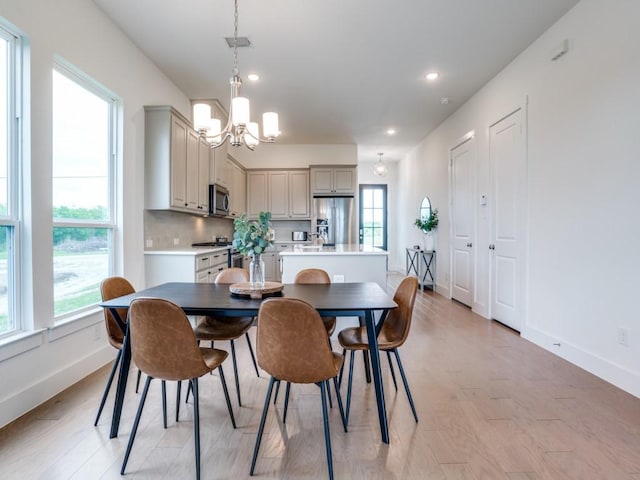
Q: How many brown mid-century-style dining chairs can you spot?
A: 6